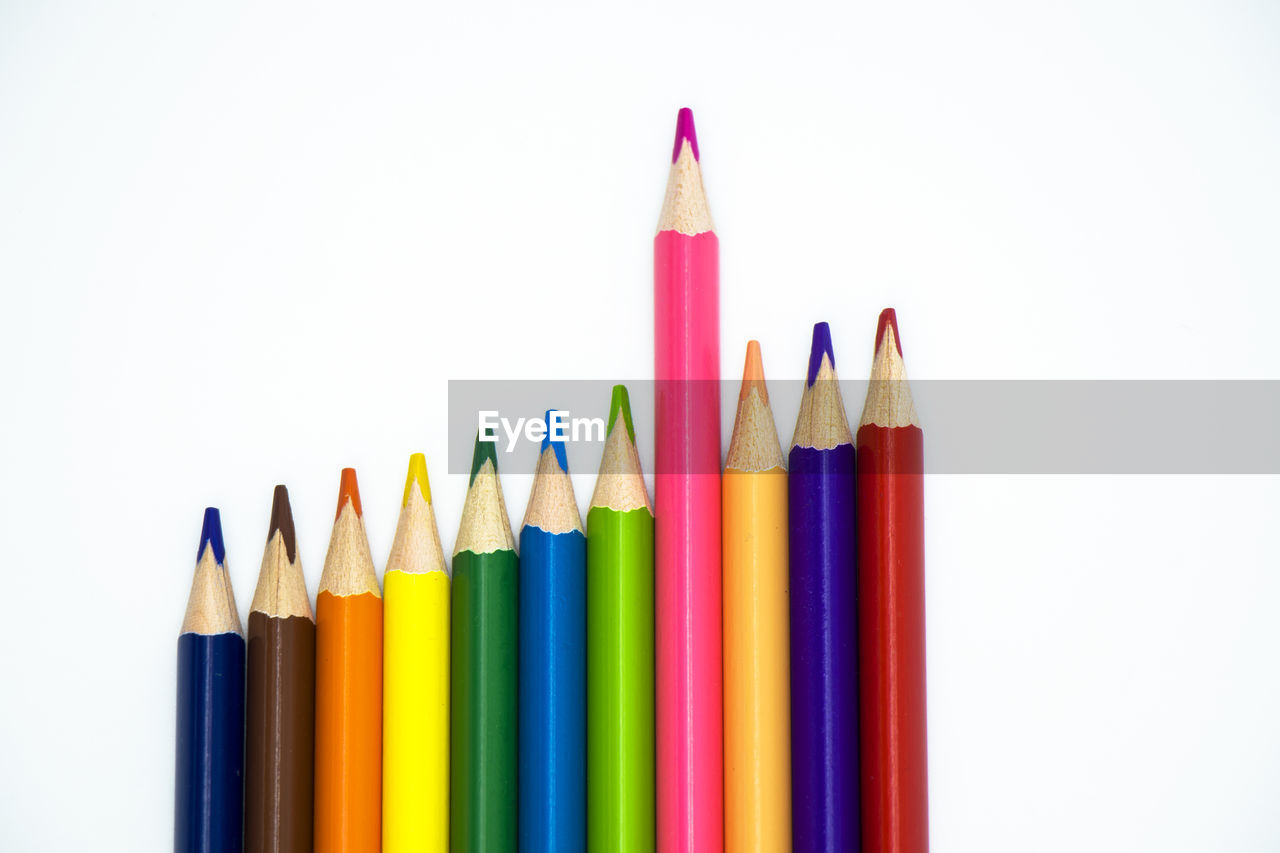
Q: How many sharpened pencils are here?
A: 11